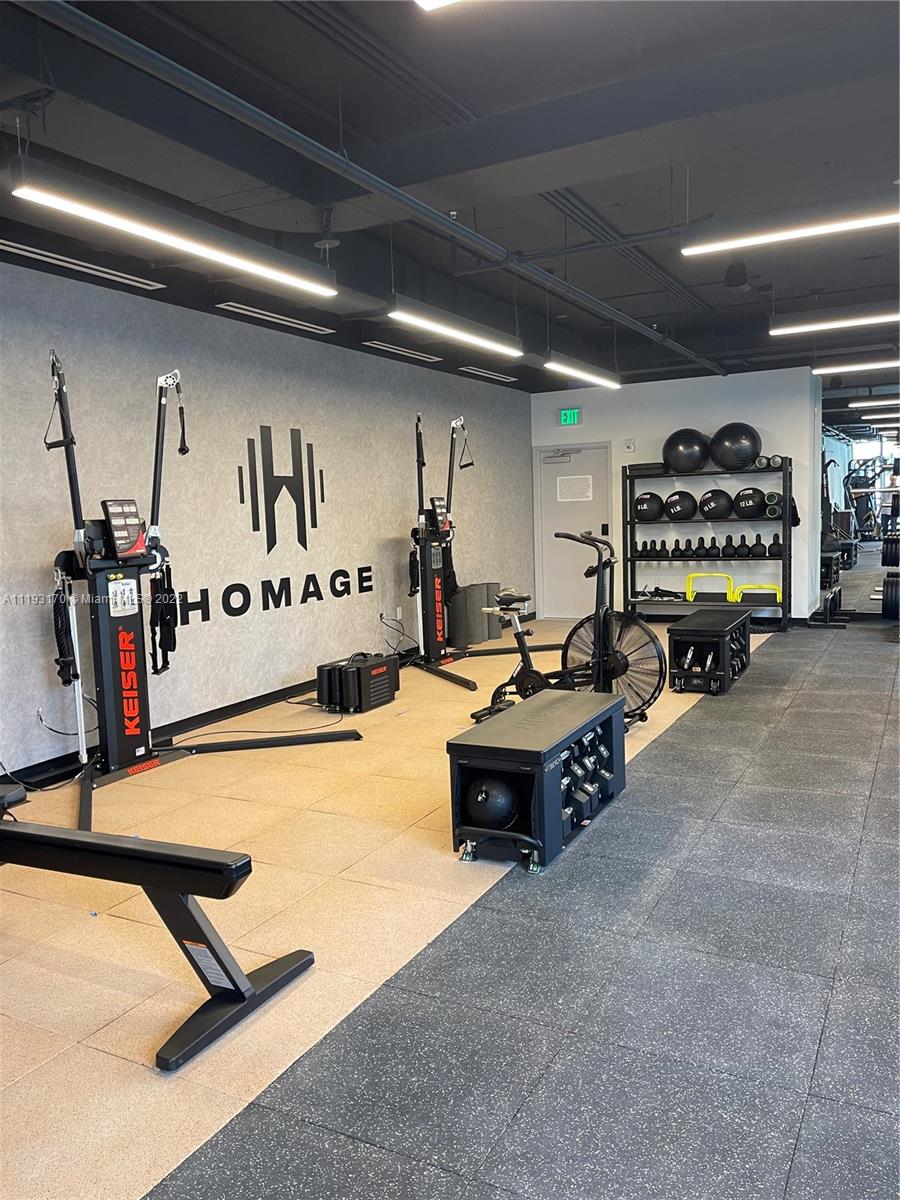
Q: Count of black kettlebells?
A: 12